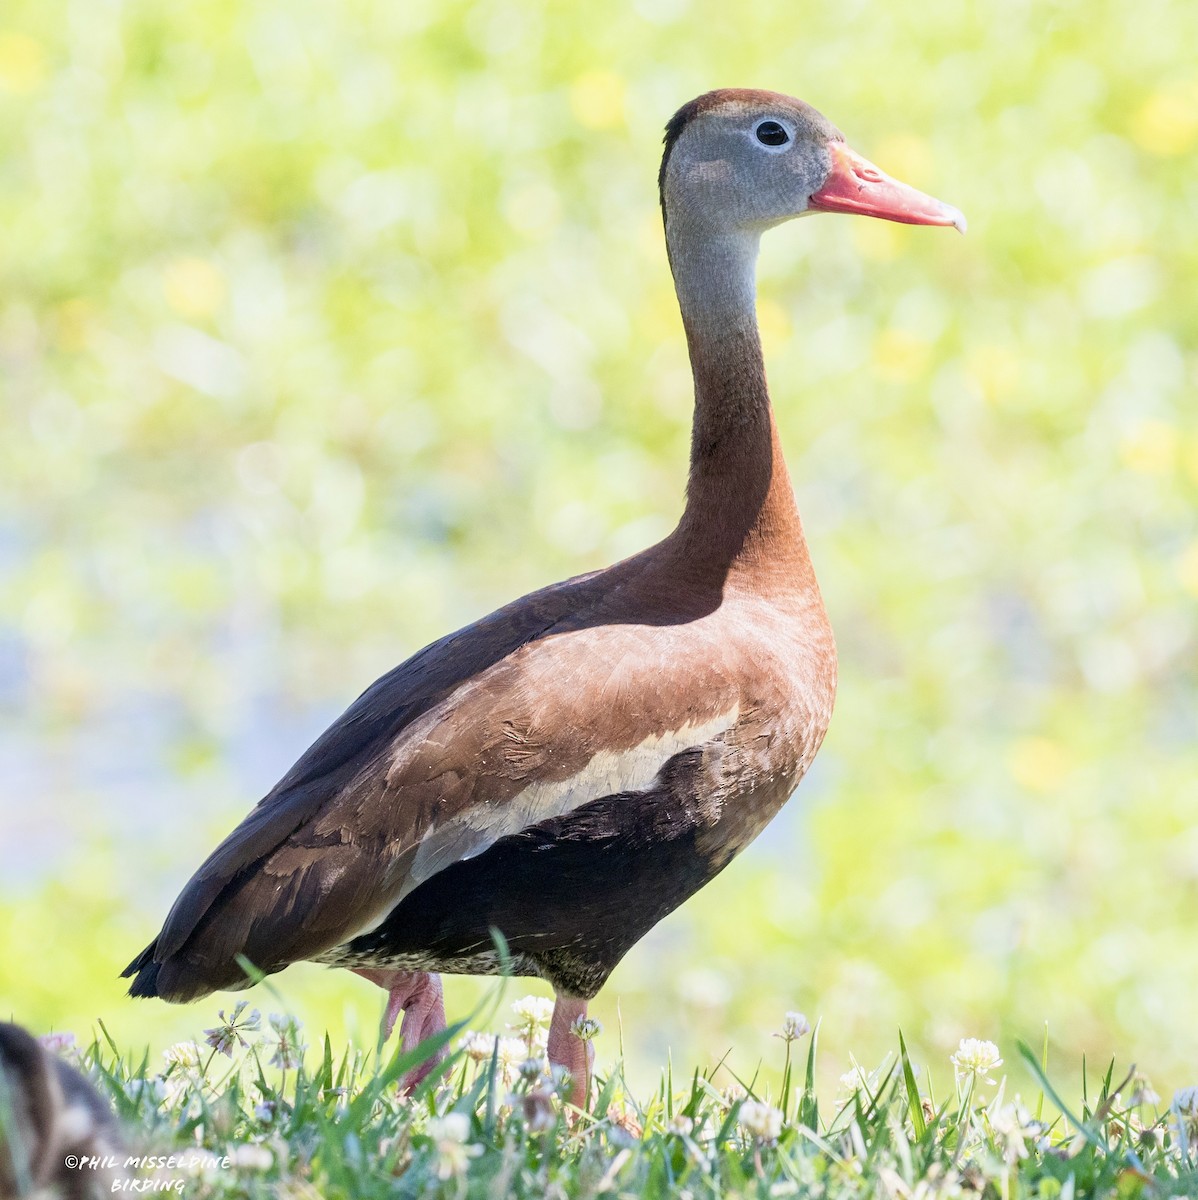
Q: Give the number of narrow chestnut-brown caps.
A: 1